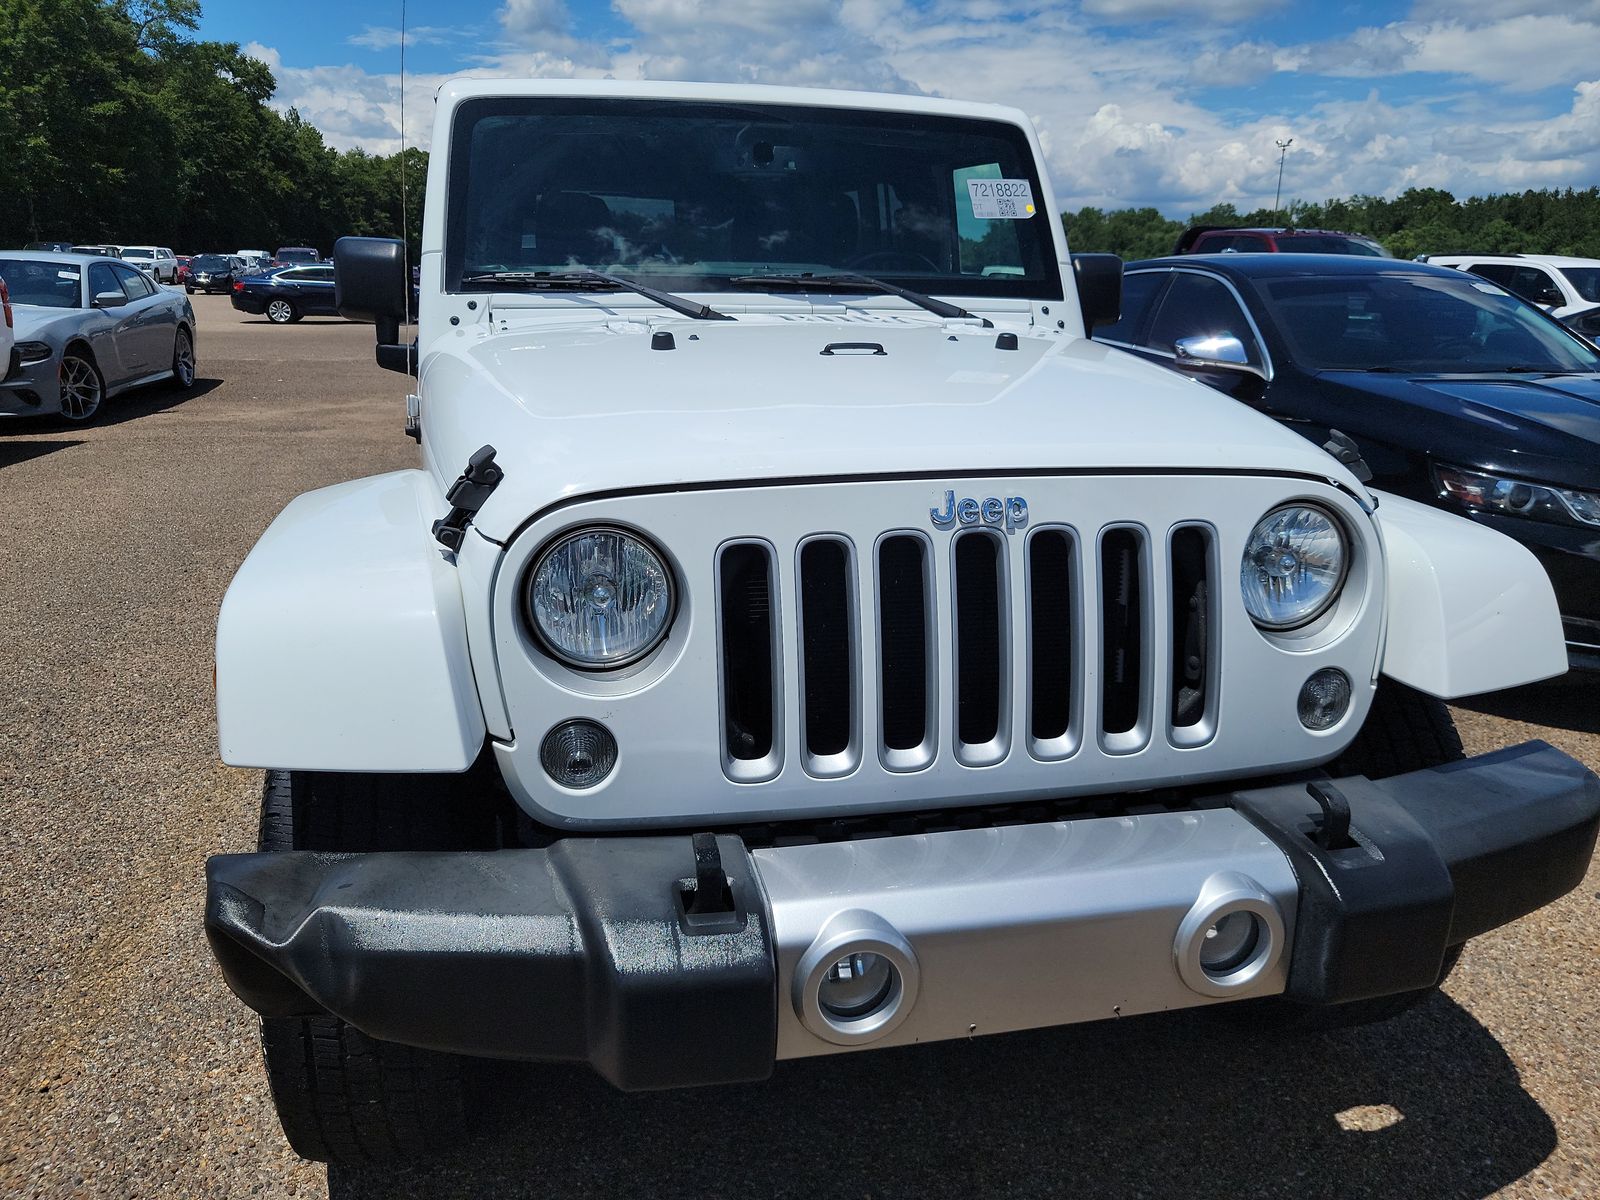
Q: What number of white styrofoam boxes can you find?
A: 0